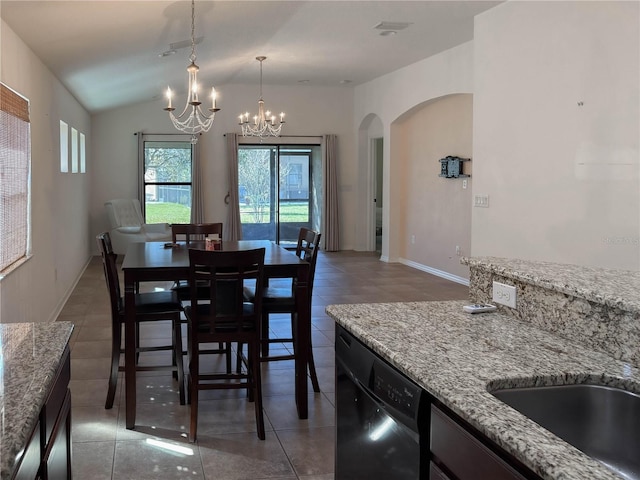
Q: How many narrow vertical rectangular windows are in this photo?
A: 3